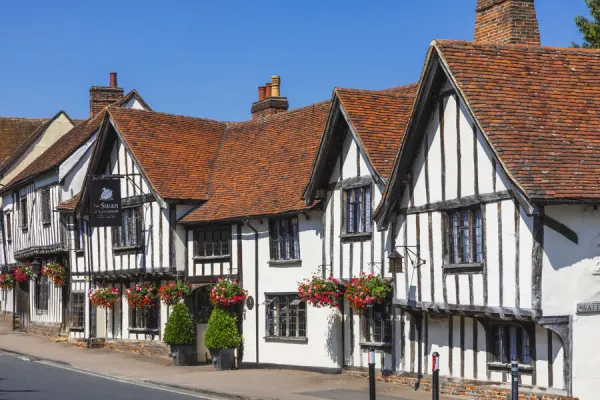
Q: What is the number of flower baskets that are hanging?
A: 9